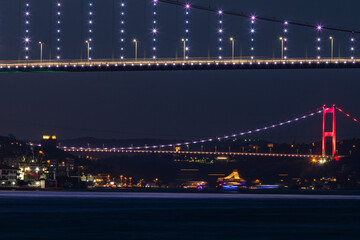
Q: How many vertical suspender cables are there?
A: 11